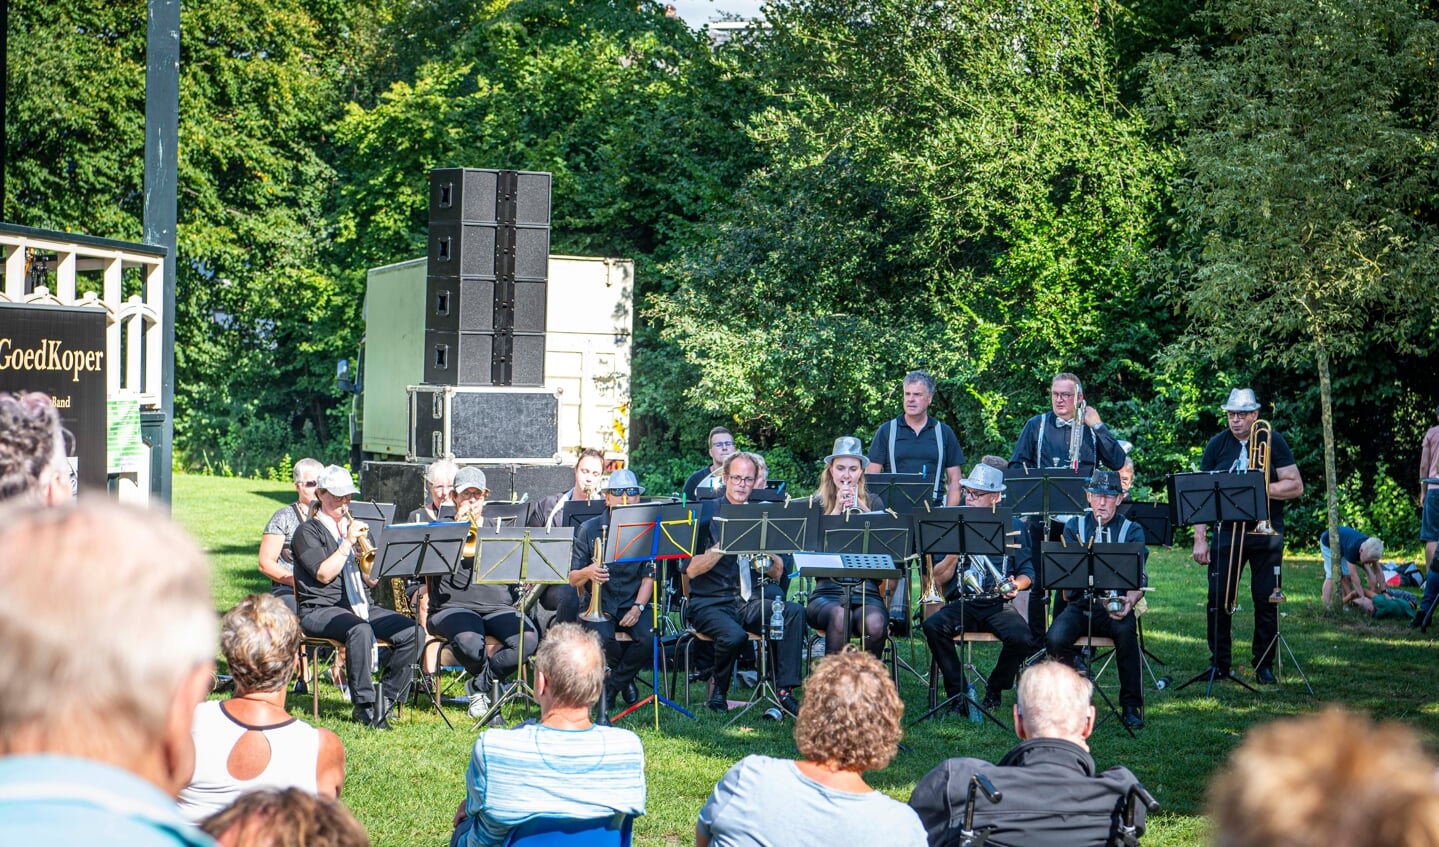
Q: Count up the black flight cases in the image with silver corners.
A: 1